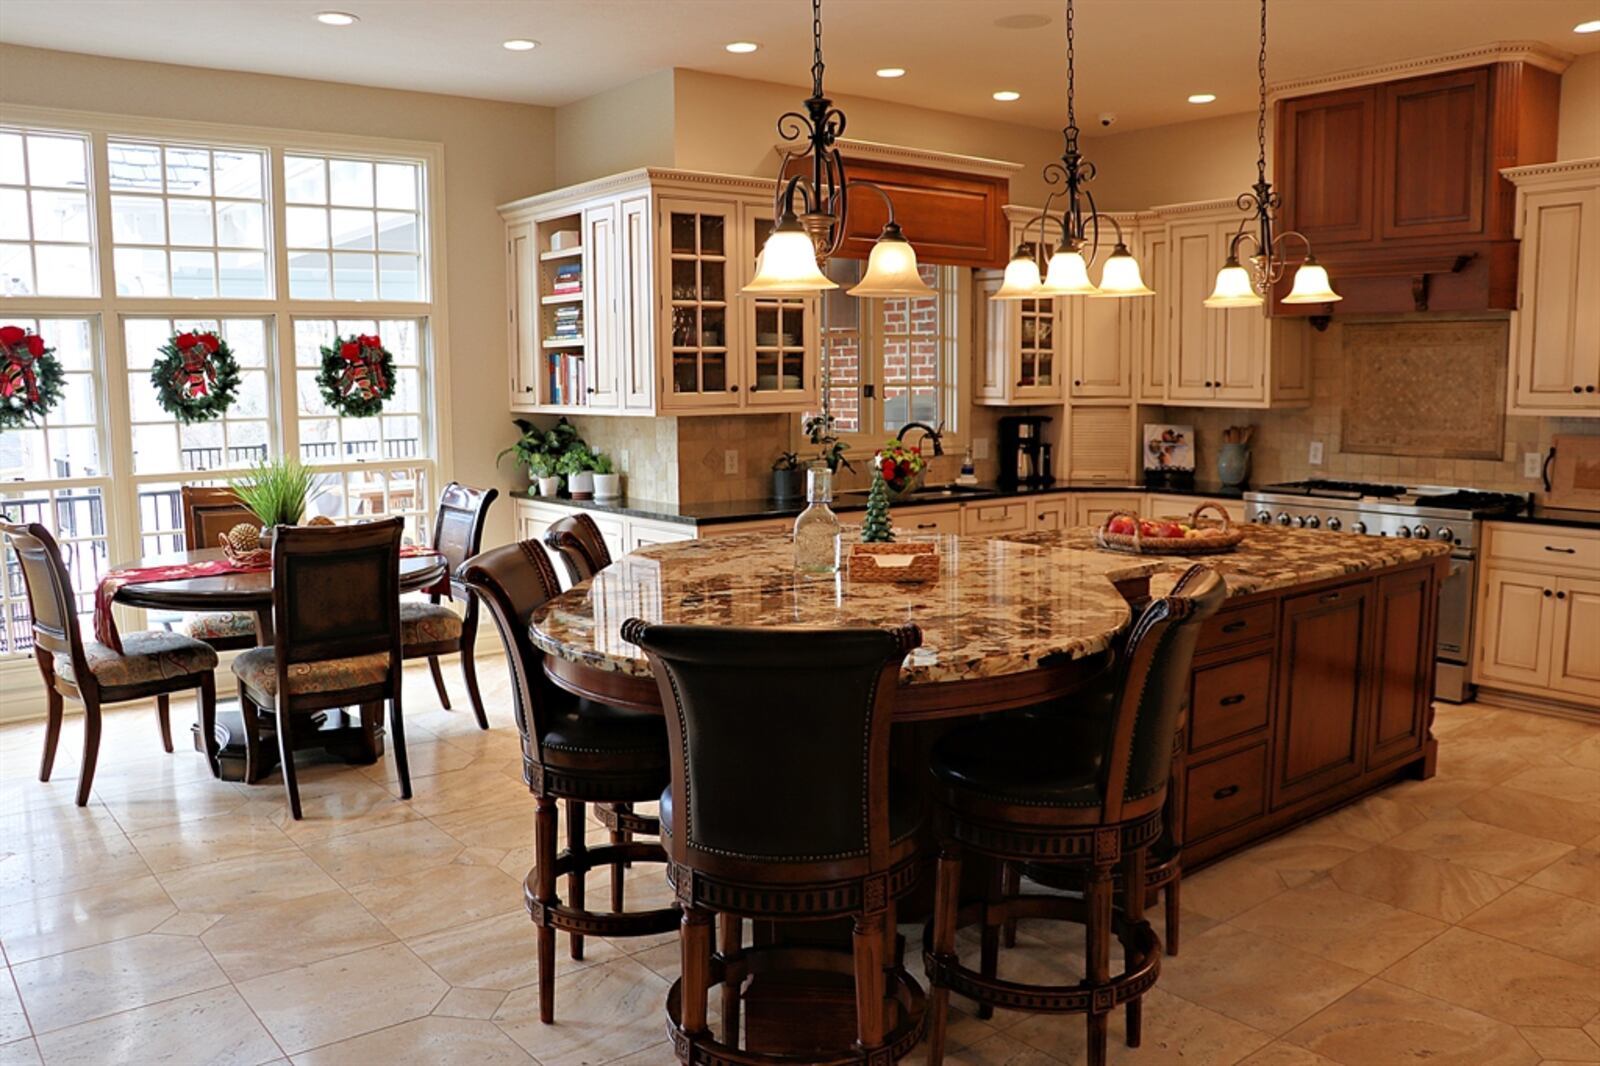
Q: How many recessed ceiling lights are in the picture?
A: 7